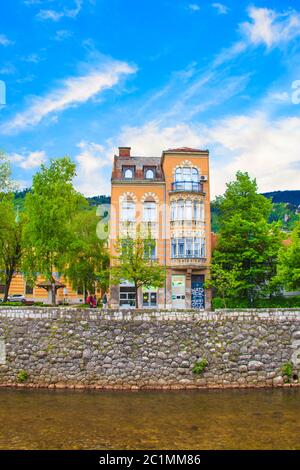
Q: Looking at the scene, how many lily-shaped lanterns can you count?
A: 0